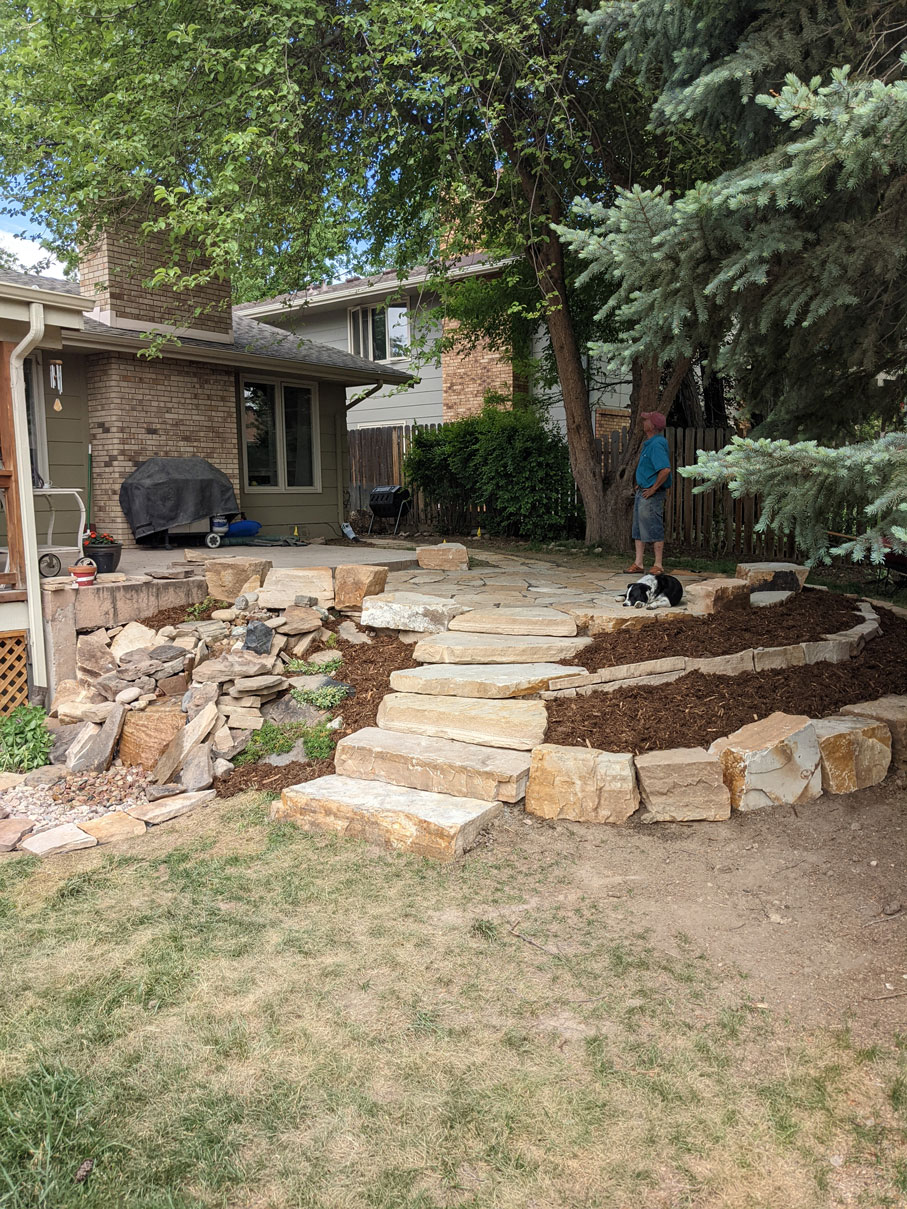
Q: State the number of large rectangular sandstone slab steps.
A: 6